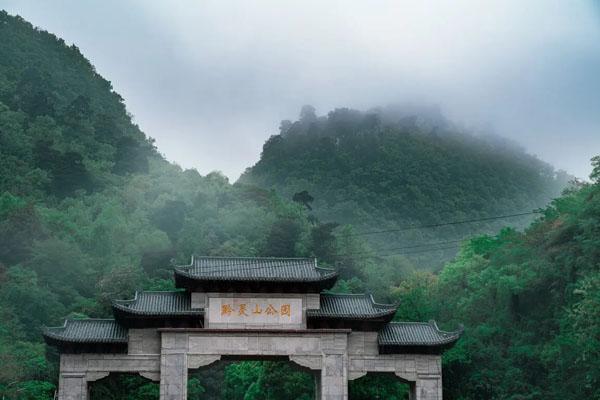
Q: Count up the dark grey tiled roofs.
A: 5